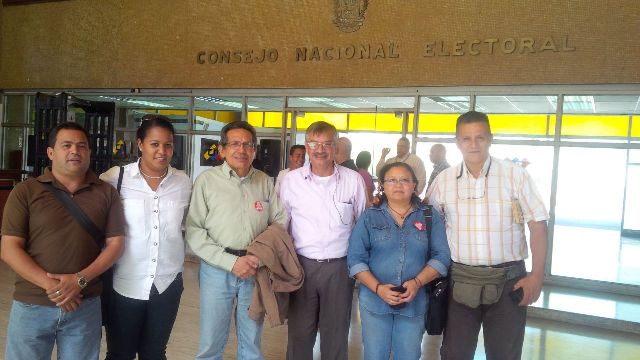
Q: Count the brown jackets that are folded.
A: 1